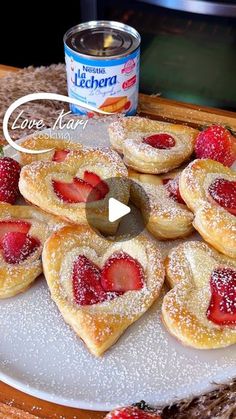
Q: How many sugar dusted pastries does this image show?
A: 8